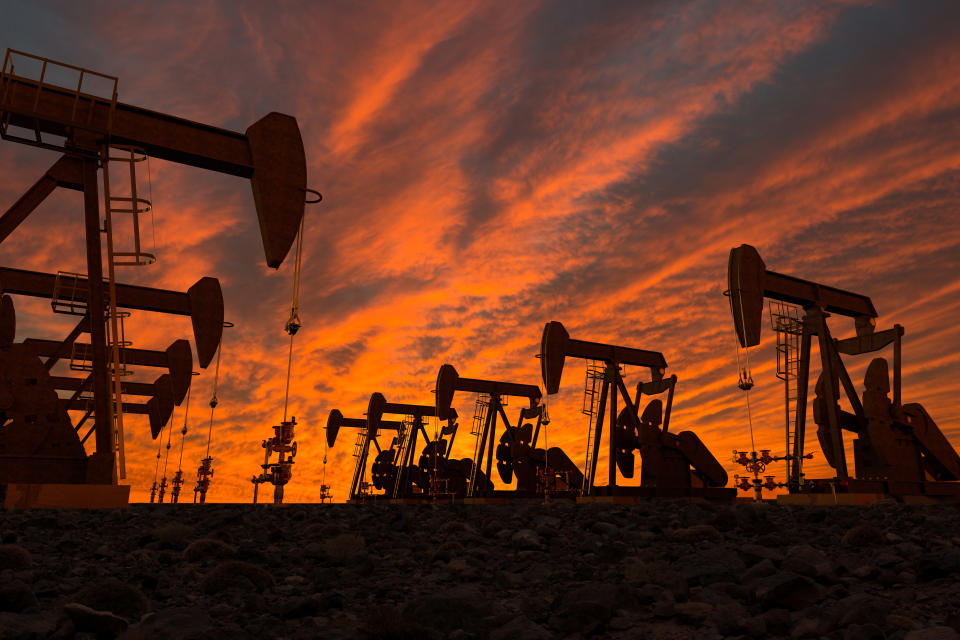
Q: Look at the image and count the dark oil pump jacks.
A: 10